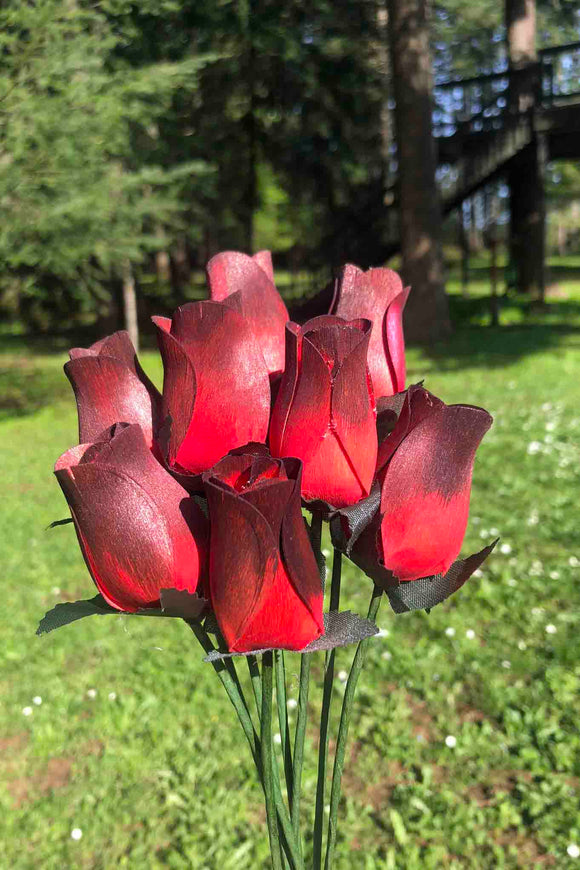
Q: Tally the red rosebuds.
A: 8